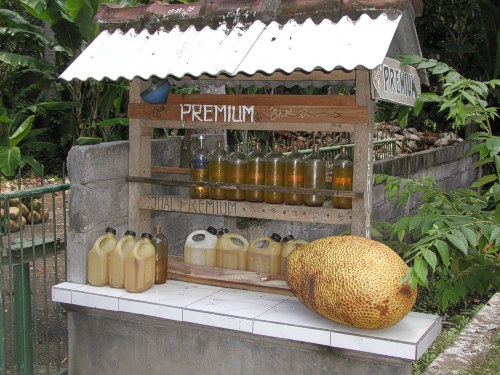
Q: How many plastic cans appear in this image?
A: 7